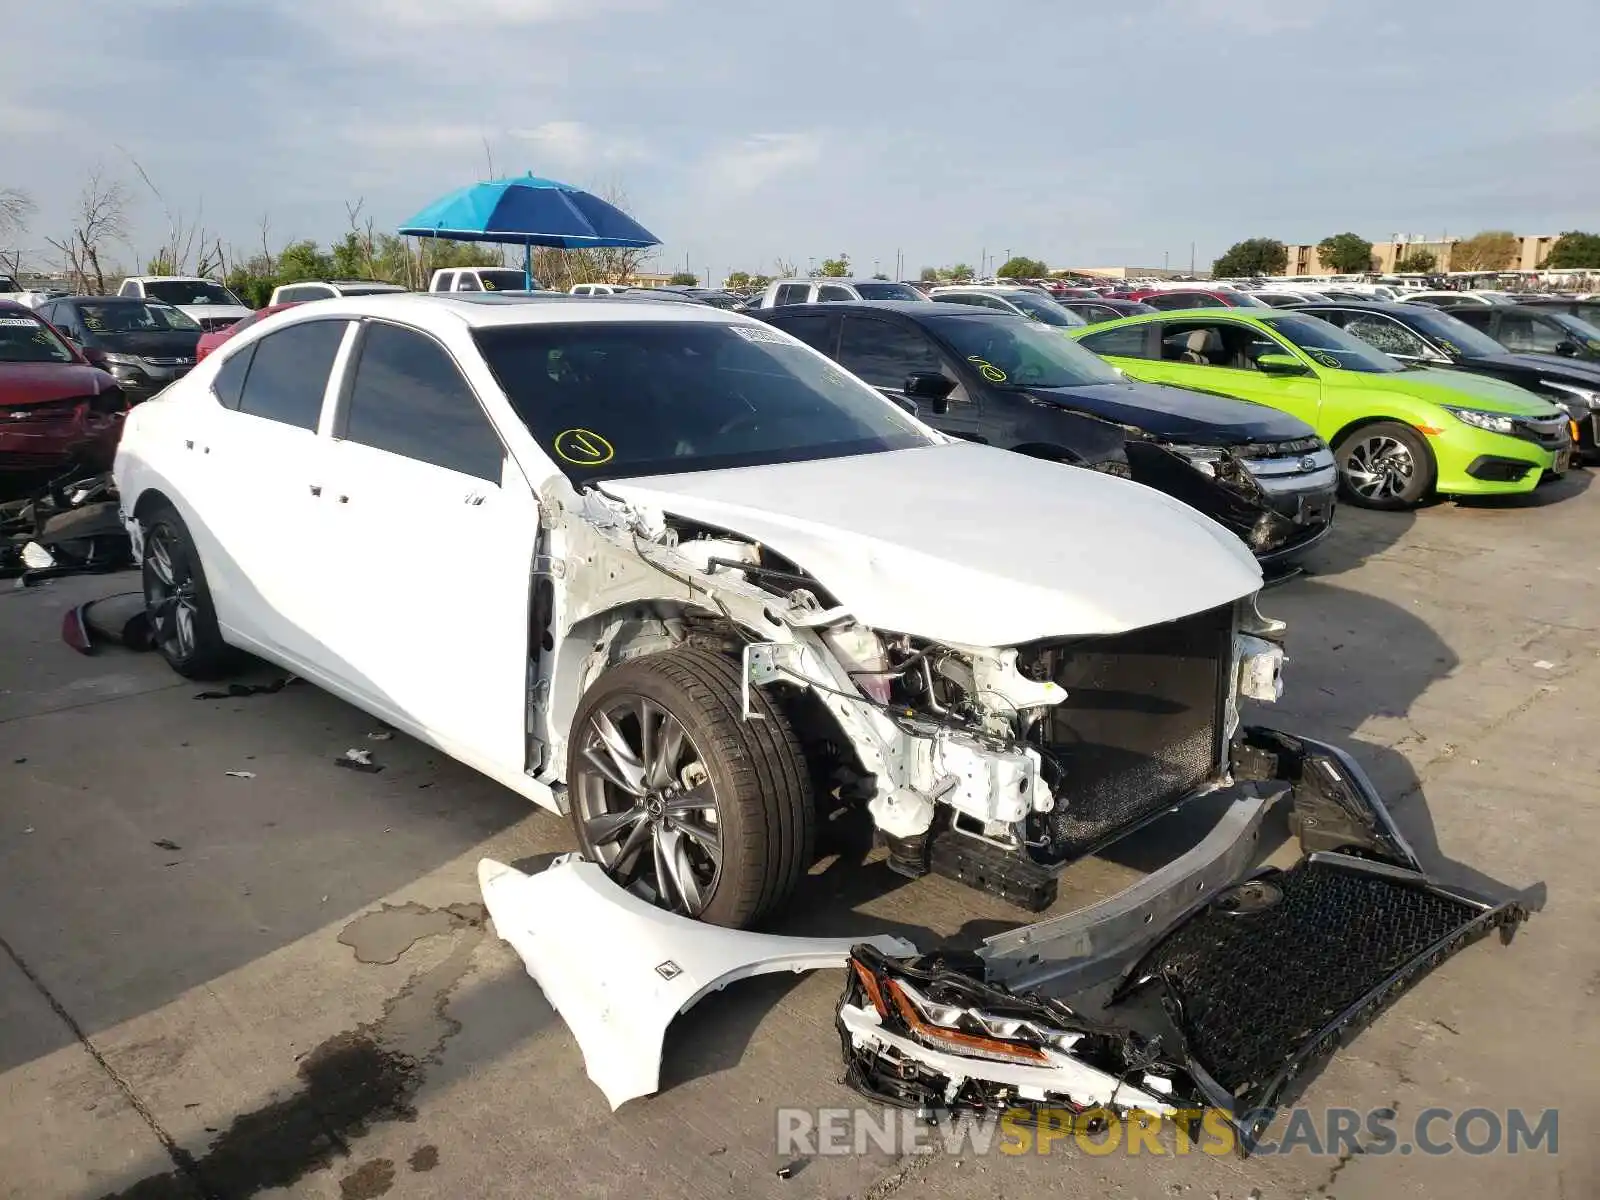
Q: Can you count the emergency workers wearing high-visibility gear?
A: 0